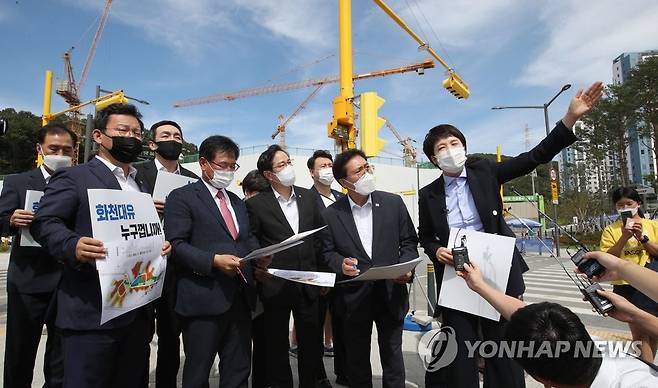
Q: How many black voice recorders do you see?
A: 3